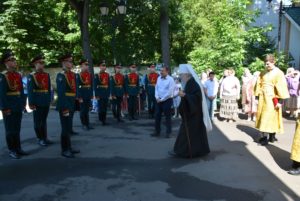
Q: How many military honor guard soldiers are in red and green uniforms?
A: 8